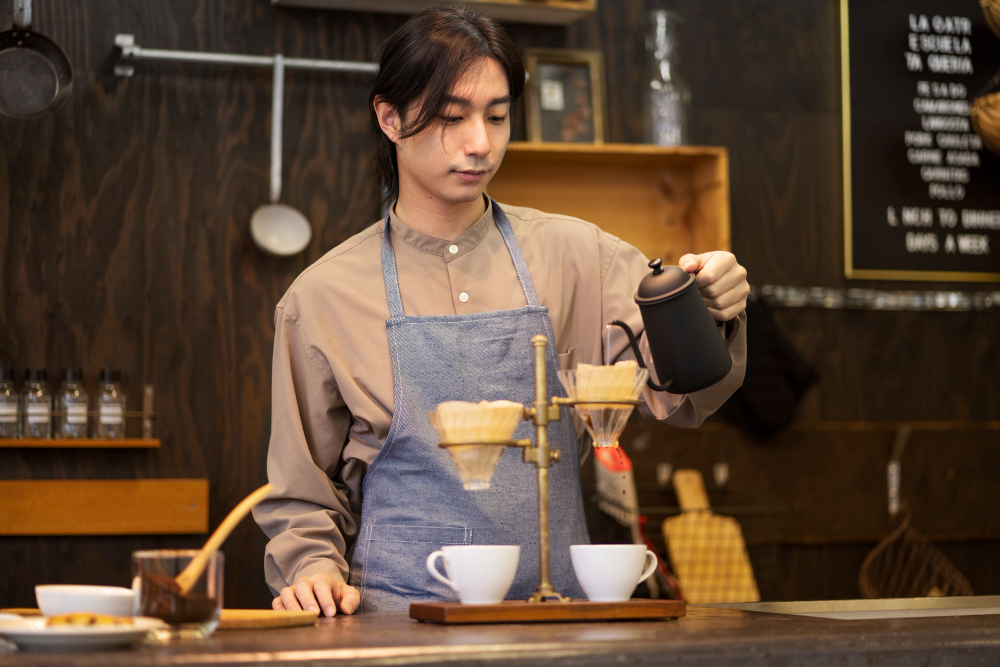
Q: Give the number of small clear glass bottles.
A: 4